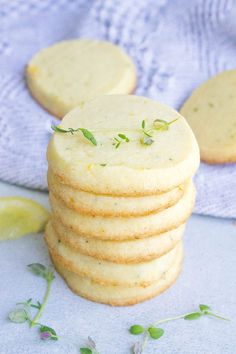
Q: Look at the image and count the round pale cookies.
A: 8